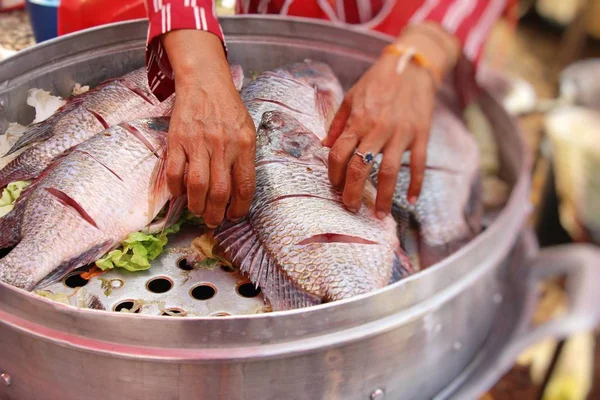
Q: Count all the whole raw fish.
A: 5